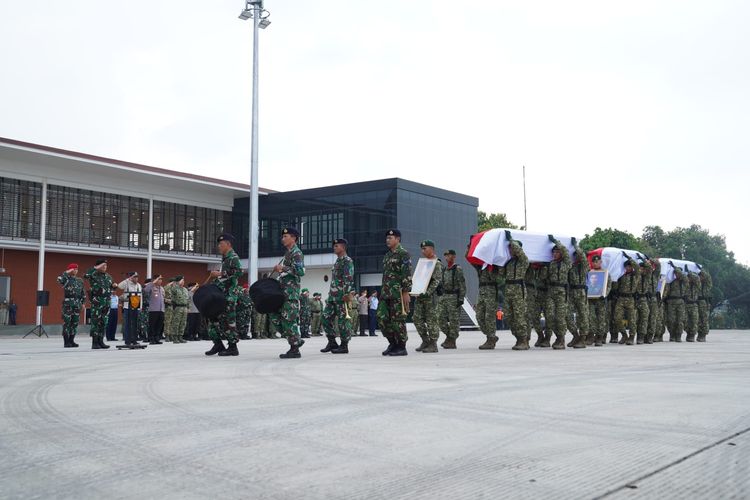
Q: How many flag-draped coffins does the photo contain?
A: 3